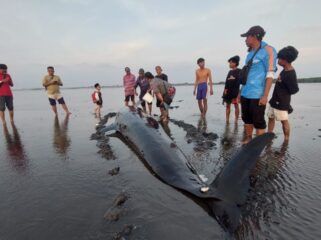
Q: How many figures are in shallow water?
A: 11